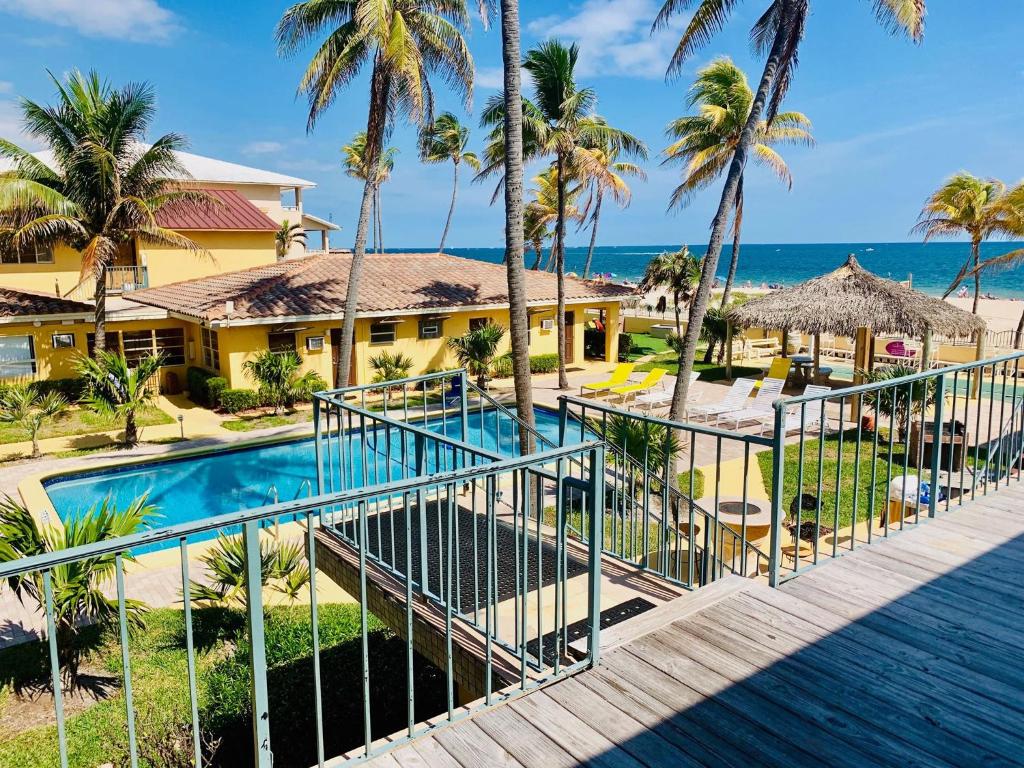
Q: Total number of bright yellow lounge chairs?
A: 3